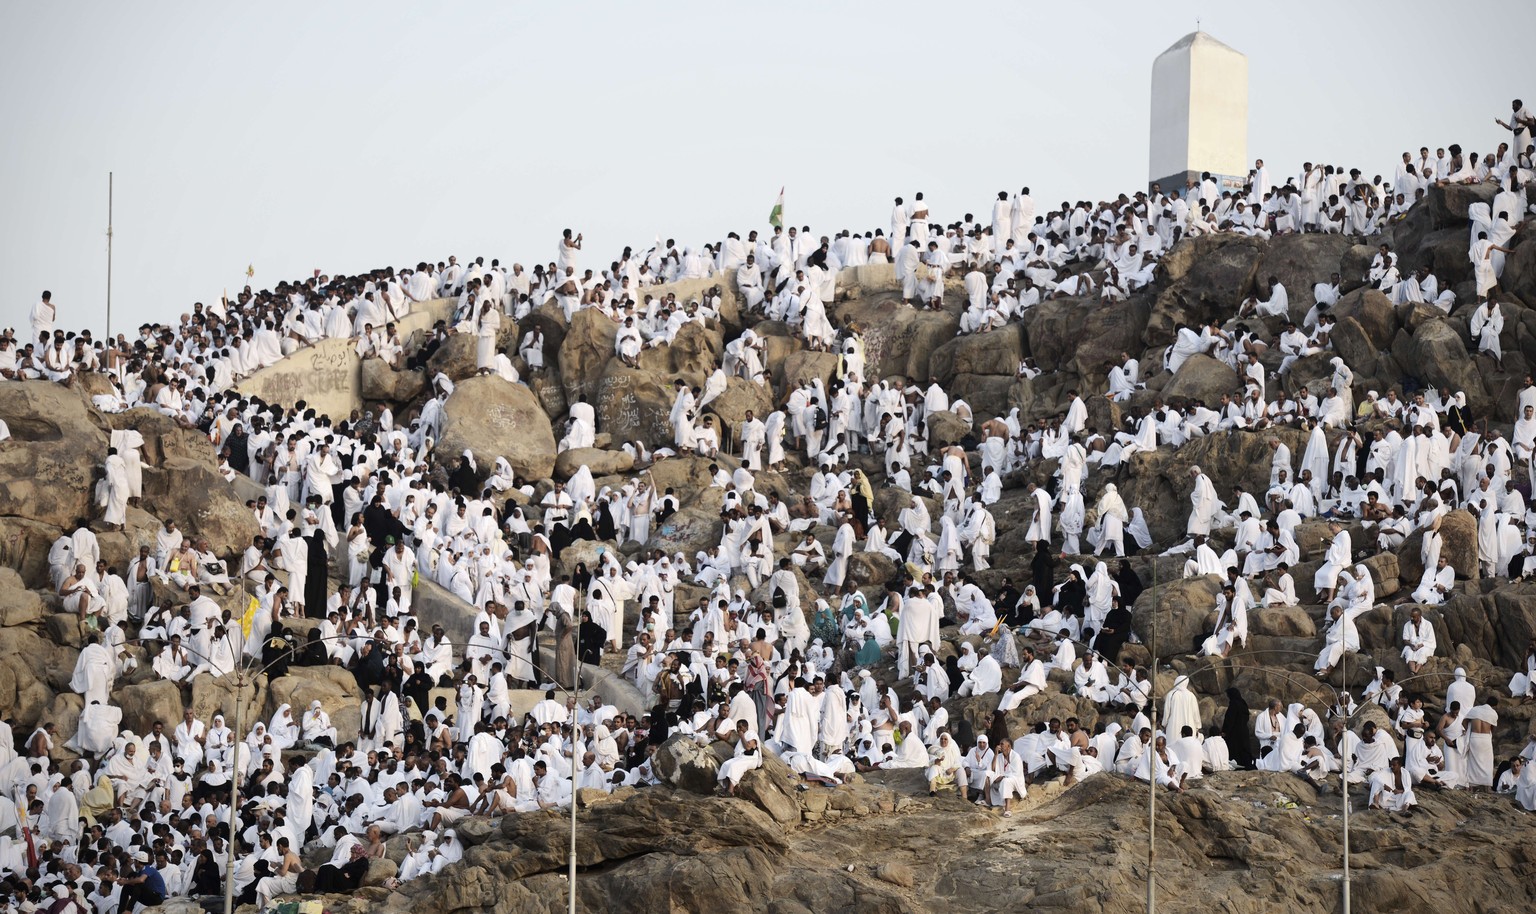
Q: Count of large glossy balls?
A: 0